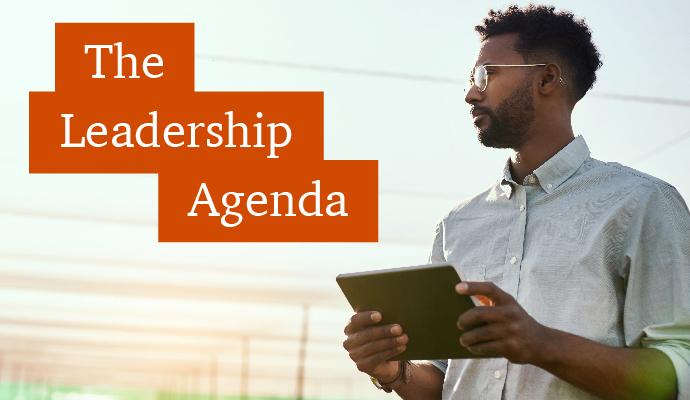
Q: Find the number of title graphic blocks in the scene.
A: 3